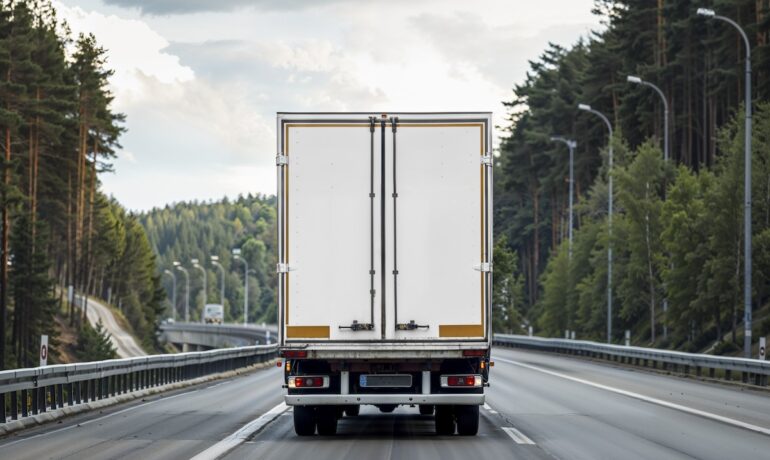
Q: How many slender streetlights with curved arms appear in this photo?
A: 9